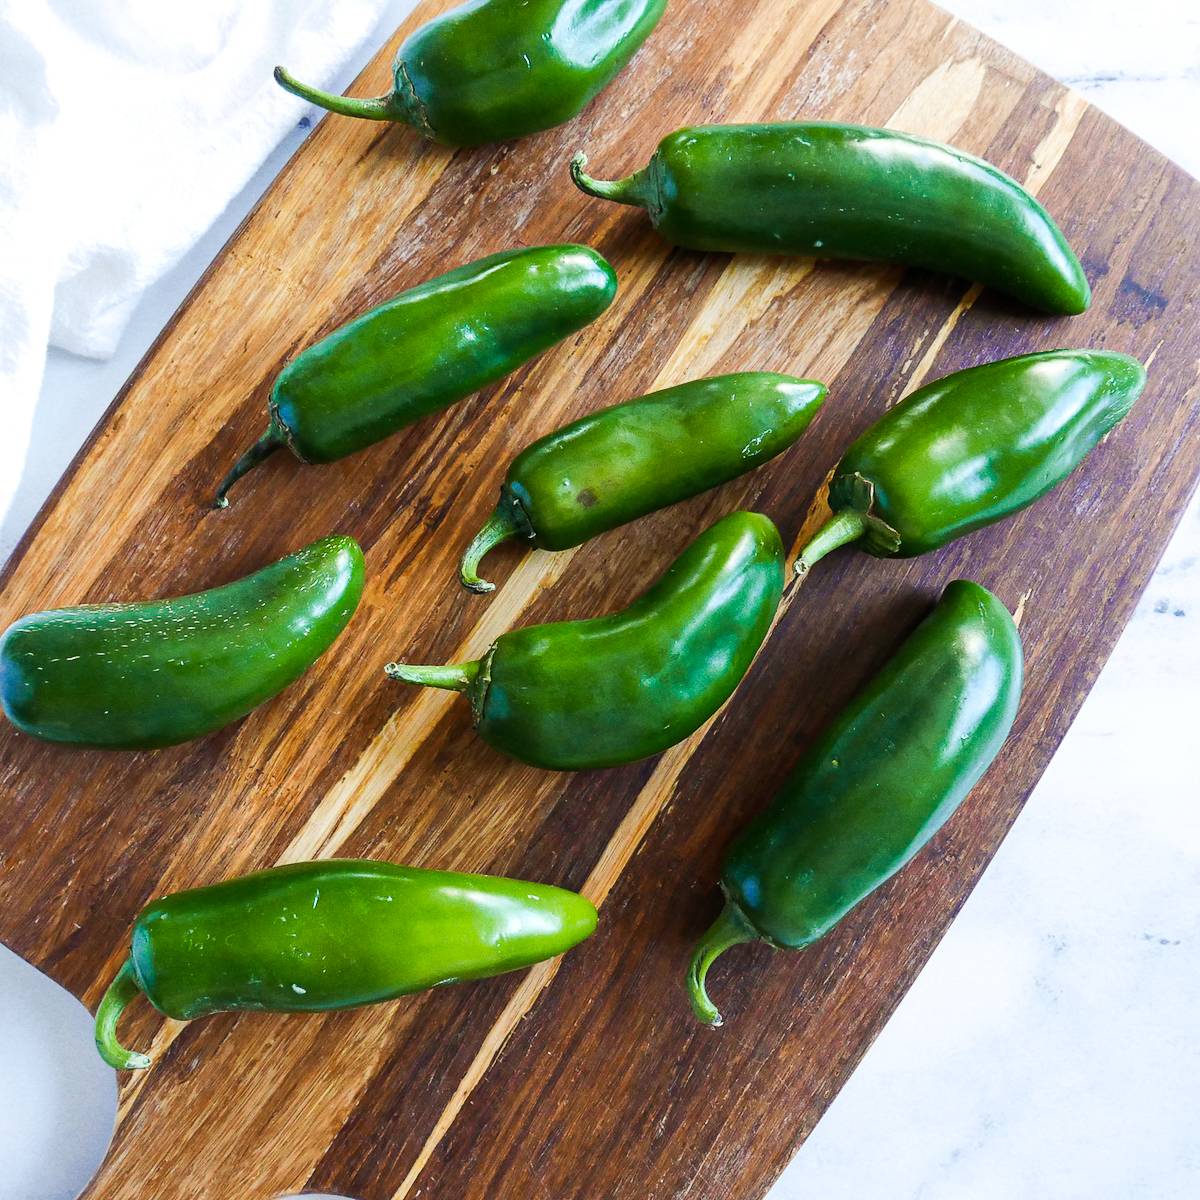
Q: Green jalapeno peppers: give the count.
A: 9